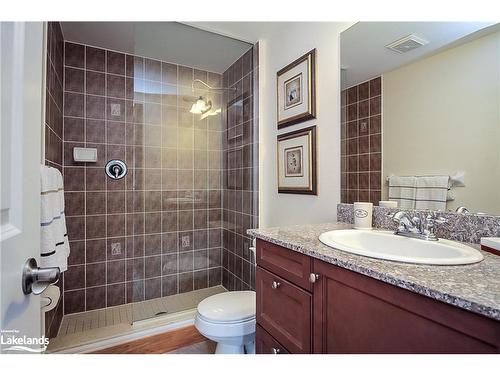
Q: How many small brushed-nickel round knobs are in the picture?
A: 3